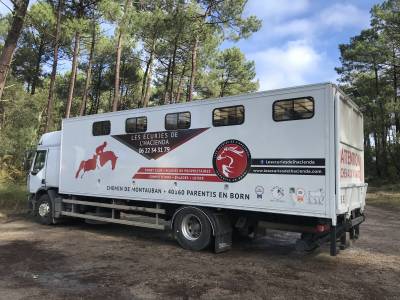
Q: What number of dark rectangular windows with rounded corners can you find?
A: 5